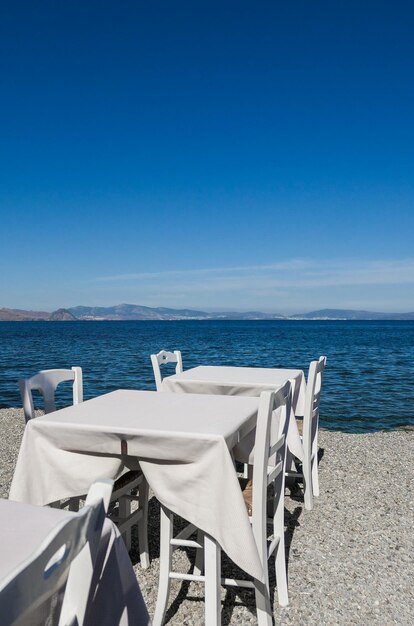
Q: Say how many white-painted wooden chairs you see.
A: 5